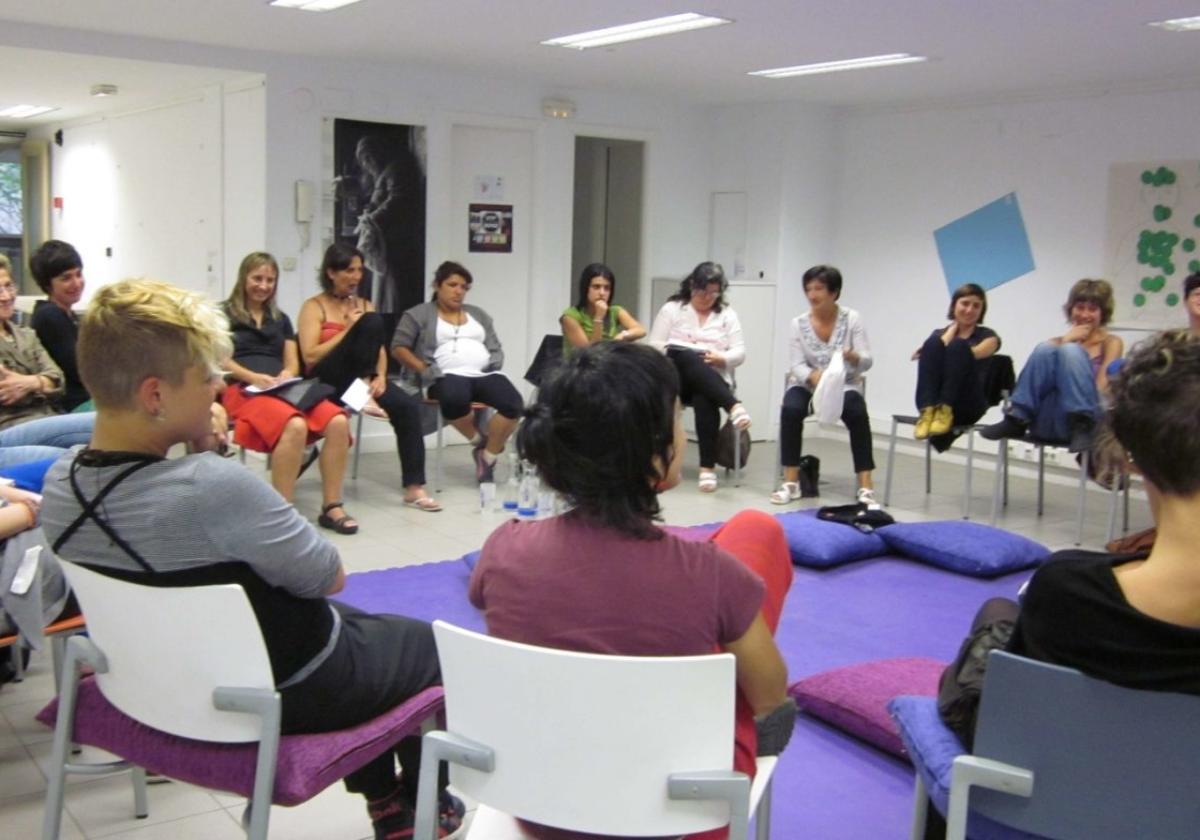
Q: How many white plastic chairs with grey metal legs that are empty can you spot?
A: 0